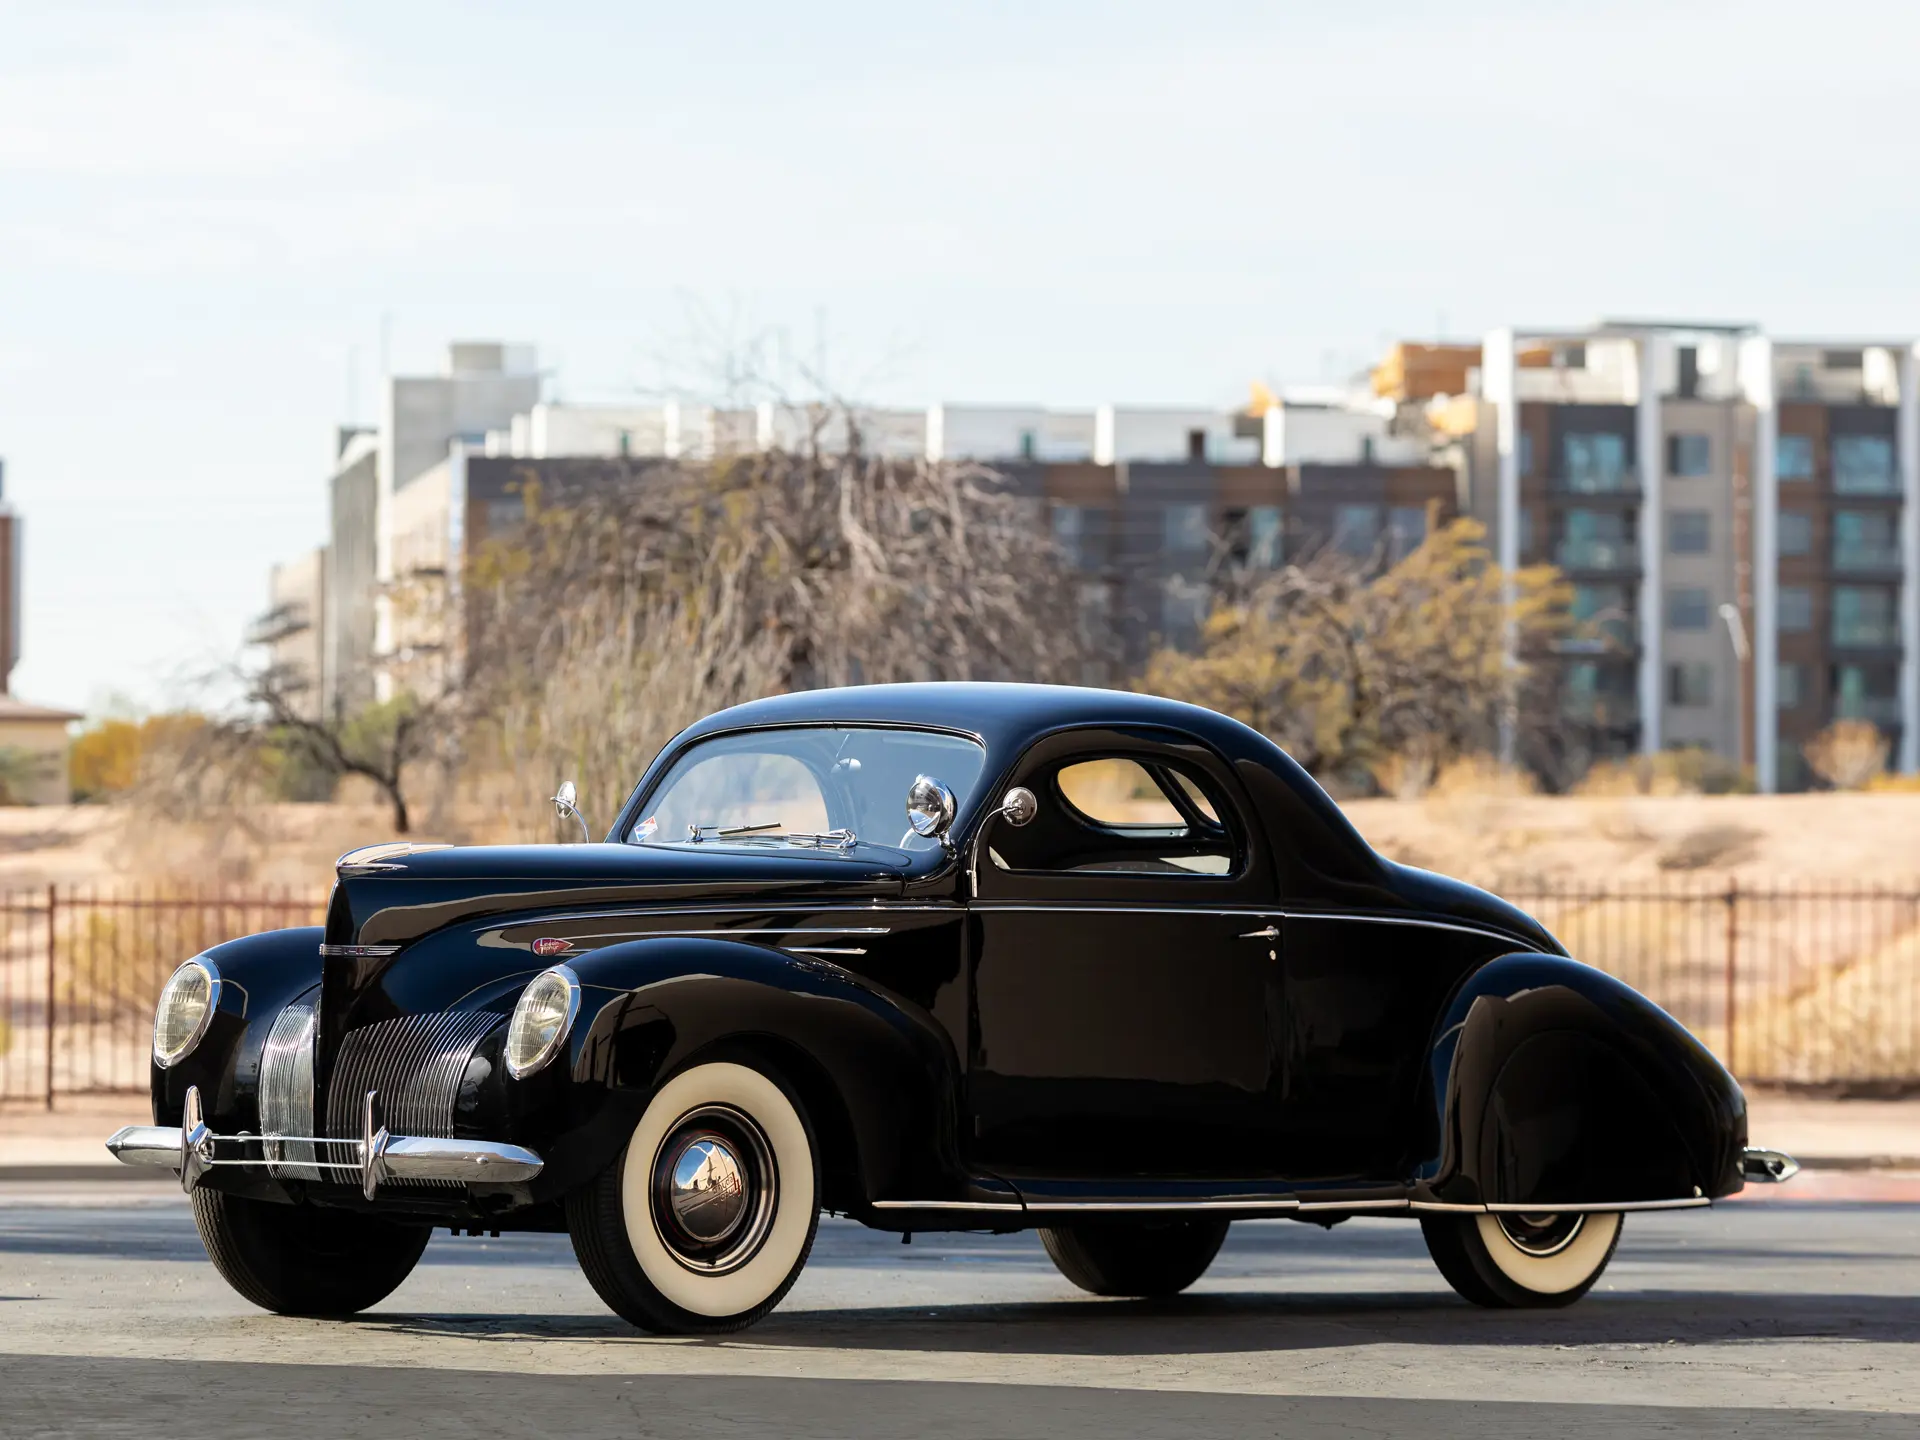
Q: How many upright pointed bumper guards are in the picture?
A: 2